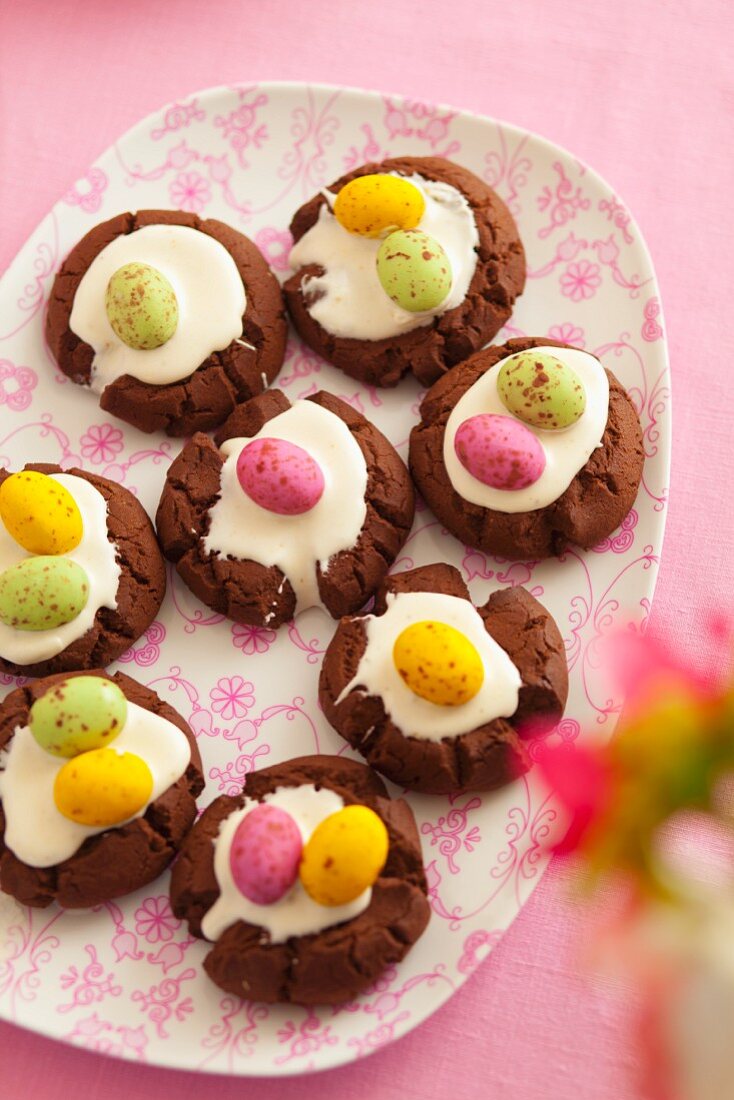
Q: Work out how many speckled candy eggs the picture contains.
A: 13